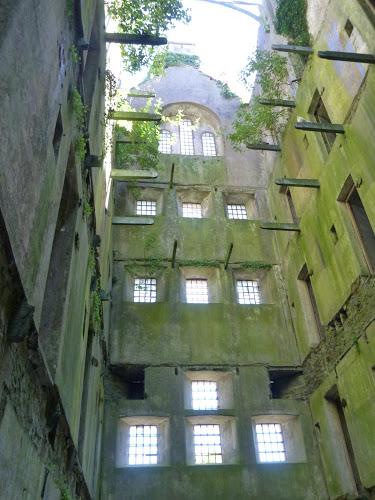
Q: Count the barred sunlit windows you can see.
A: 13